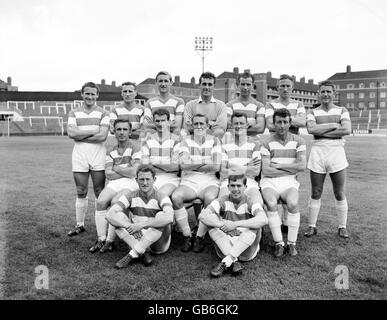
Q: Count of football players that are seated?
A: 7